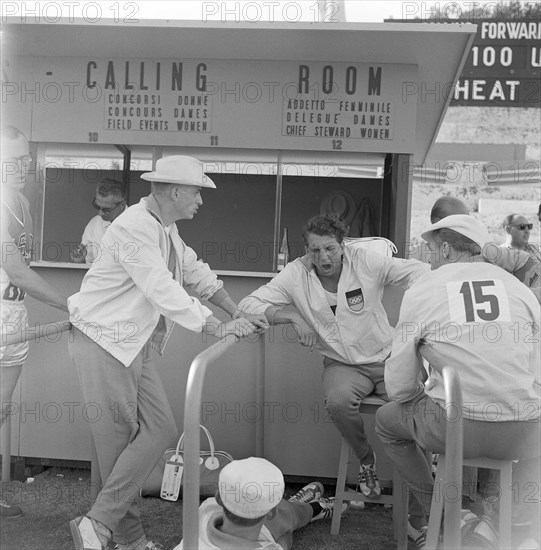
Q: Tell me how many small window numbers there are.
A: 3